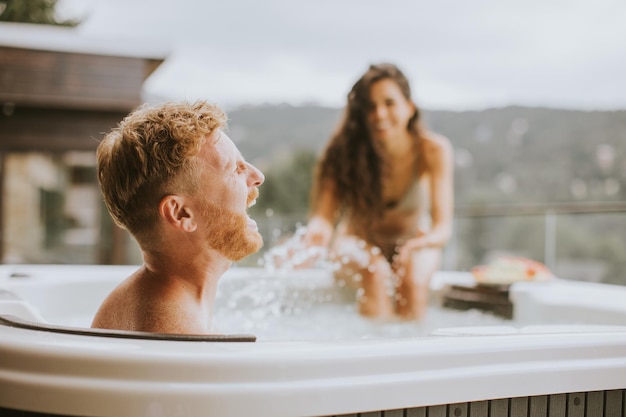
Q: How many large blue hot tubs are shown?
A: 0